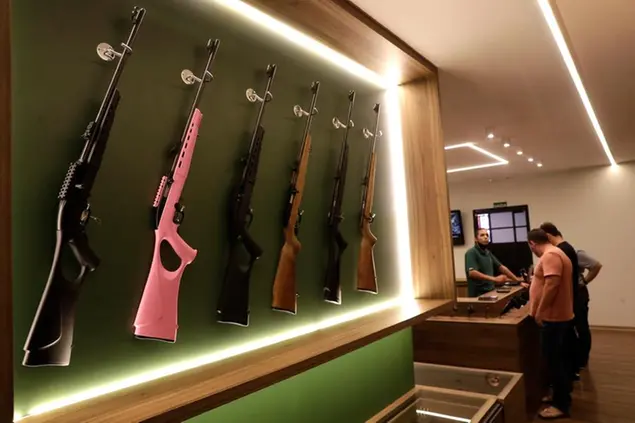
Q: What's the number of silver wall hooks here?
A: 6